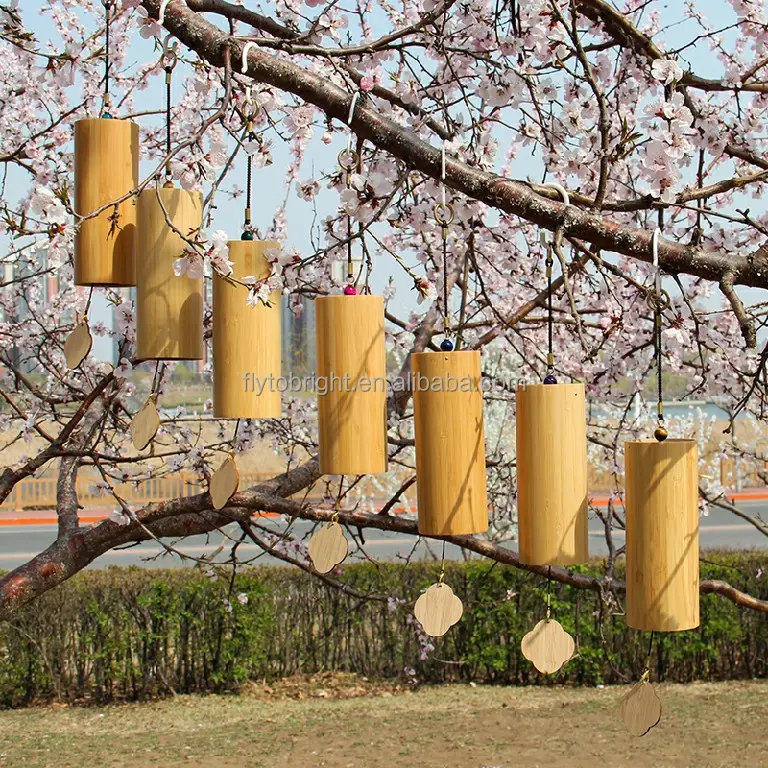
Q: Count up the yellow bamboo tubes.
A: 7